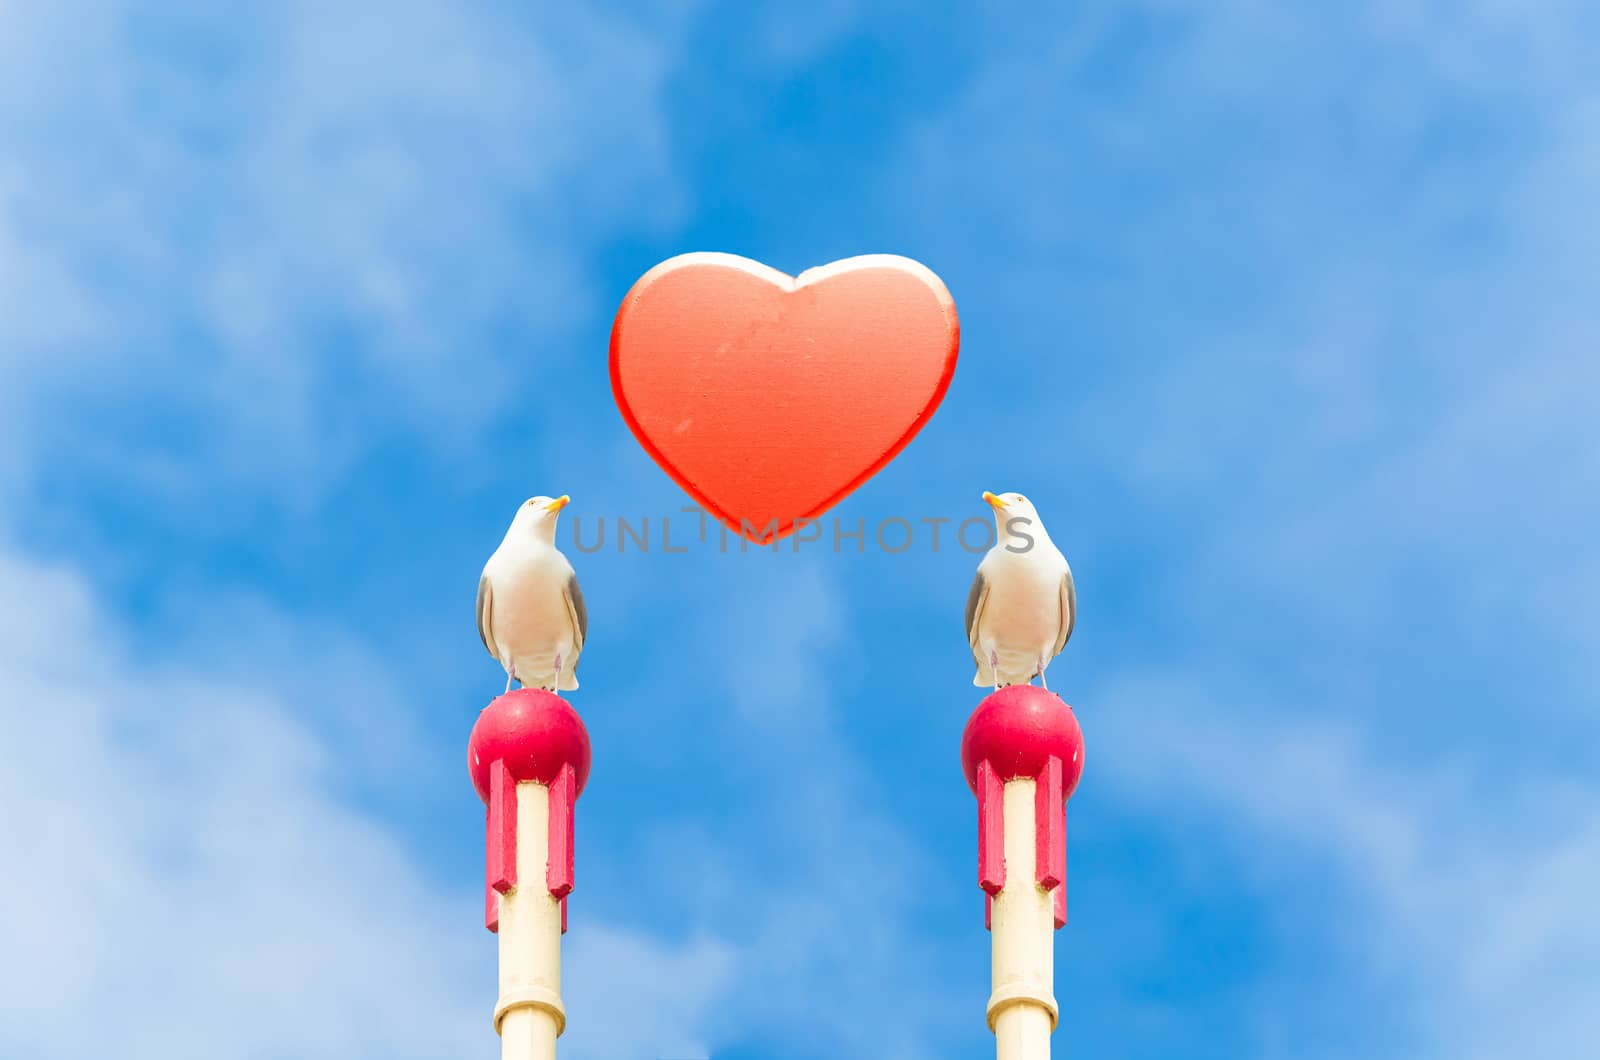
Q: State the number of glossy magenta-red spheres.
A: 2